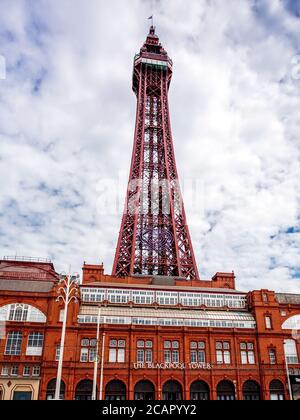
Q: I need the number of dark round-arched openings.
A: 9